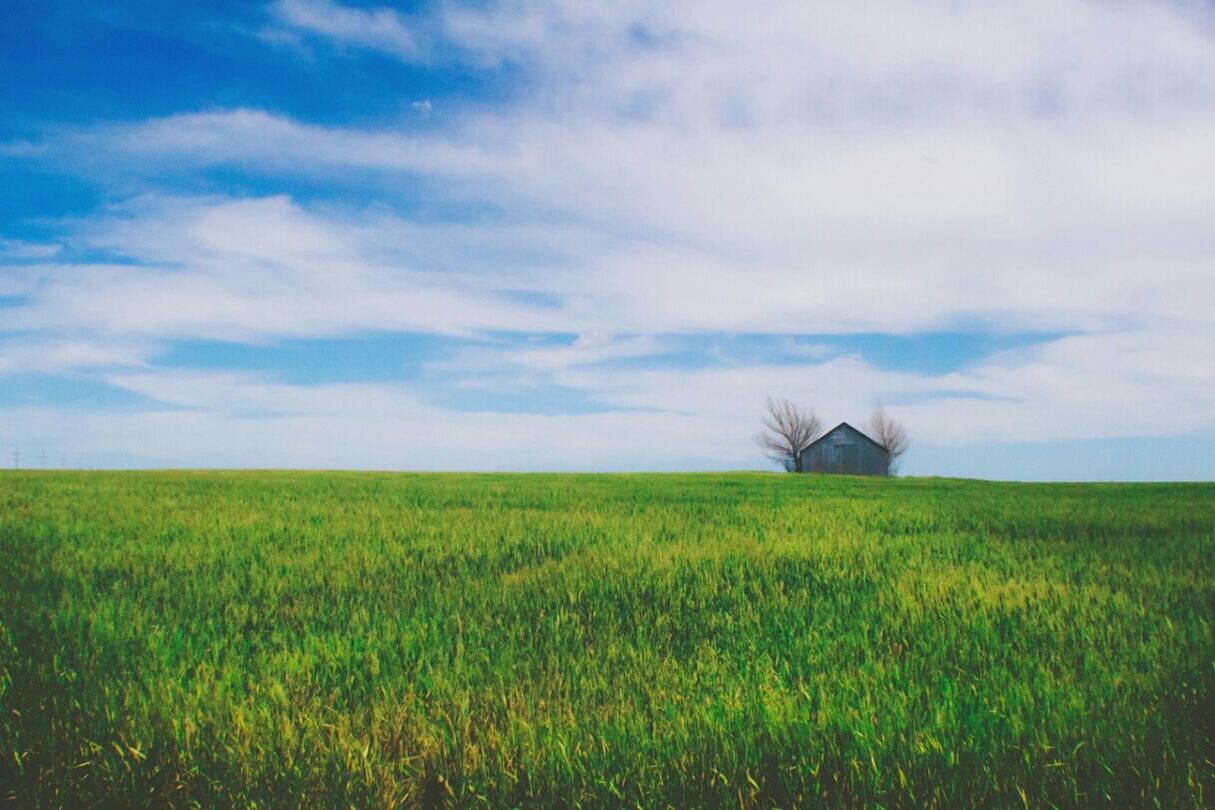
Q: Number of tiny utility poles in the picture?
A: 3